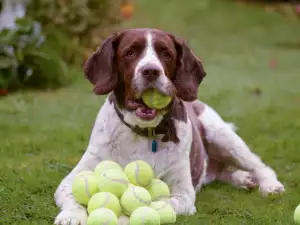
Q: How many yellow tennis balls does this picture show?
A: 12